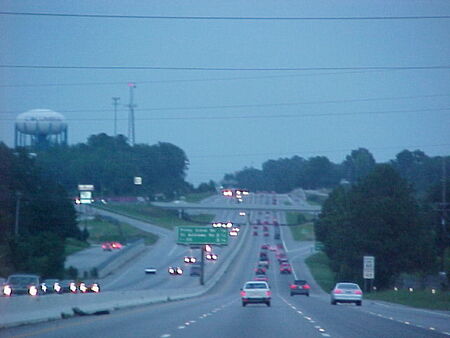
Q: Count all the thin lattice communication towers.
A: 2